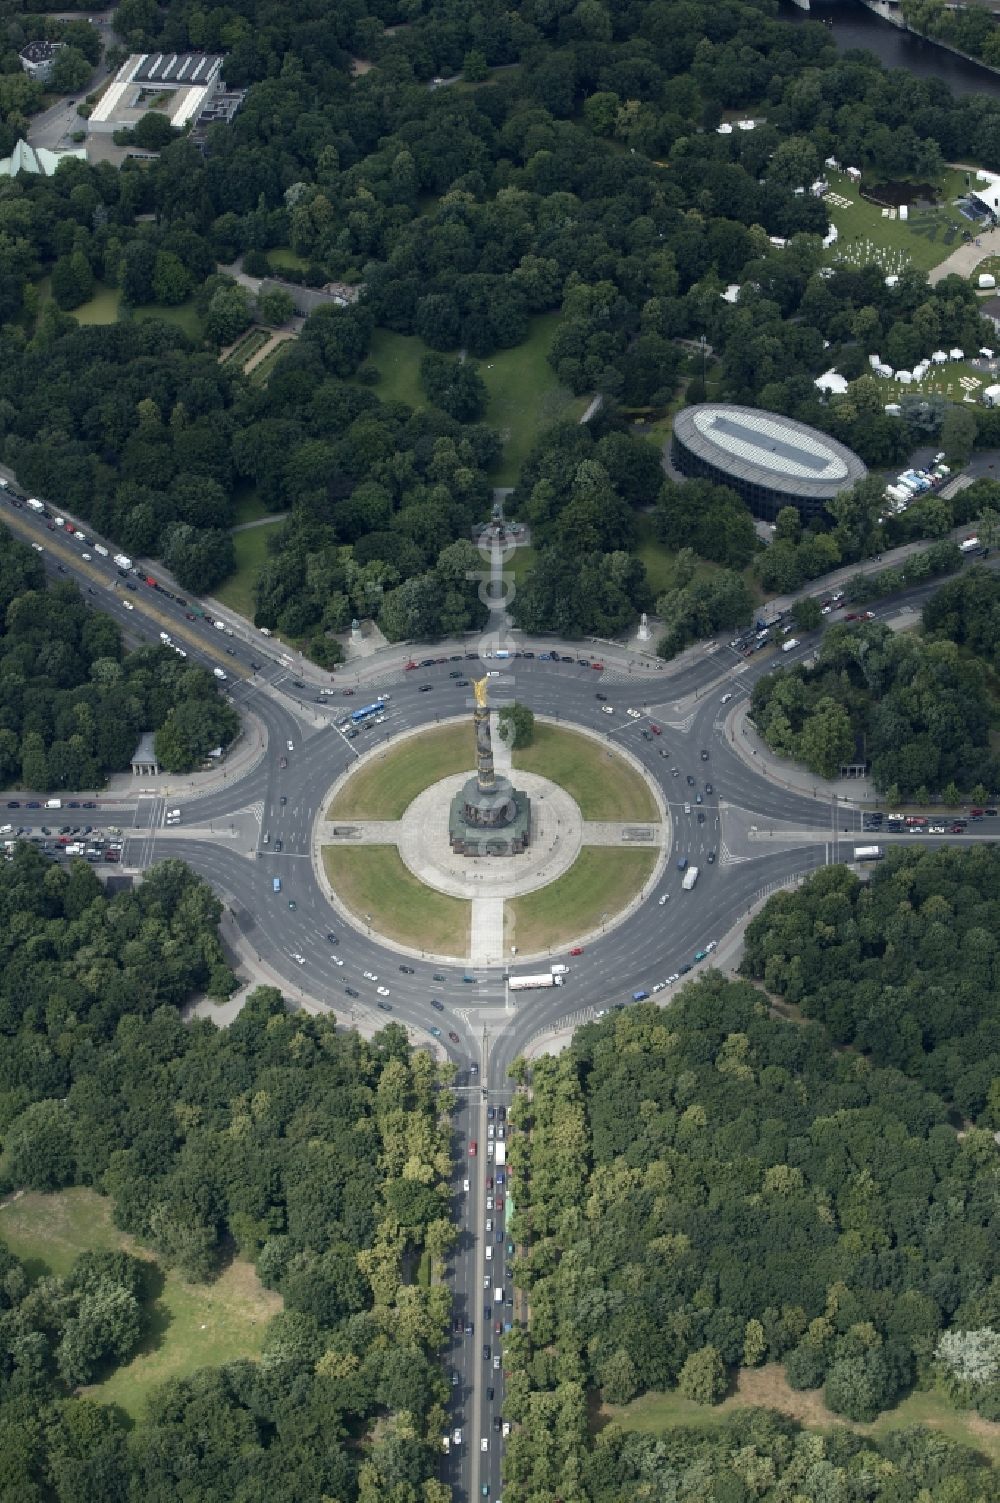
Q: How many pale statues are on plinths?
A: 2